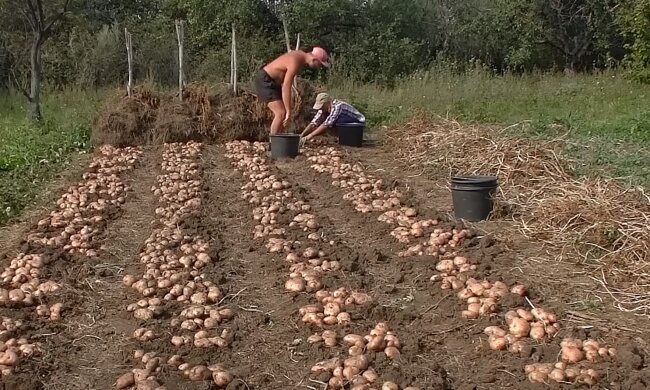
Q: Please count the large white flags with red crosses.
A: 0